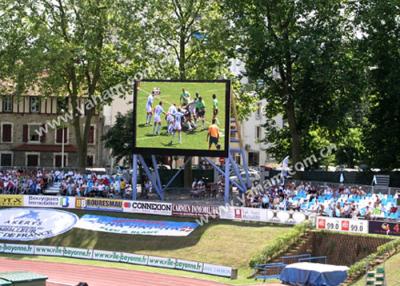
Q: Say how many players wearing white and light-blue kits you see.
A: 4